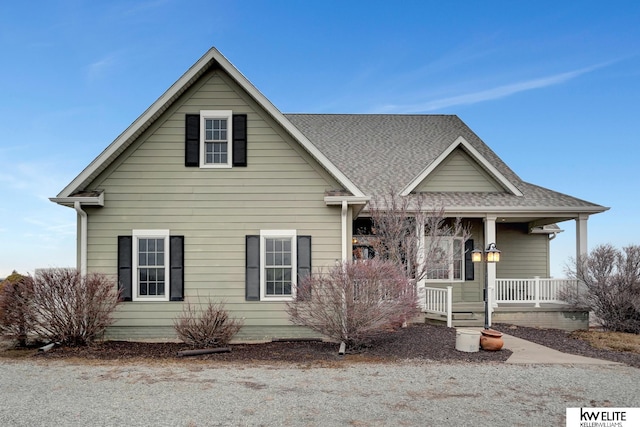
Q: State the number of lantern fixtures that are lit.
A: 2